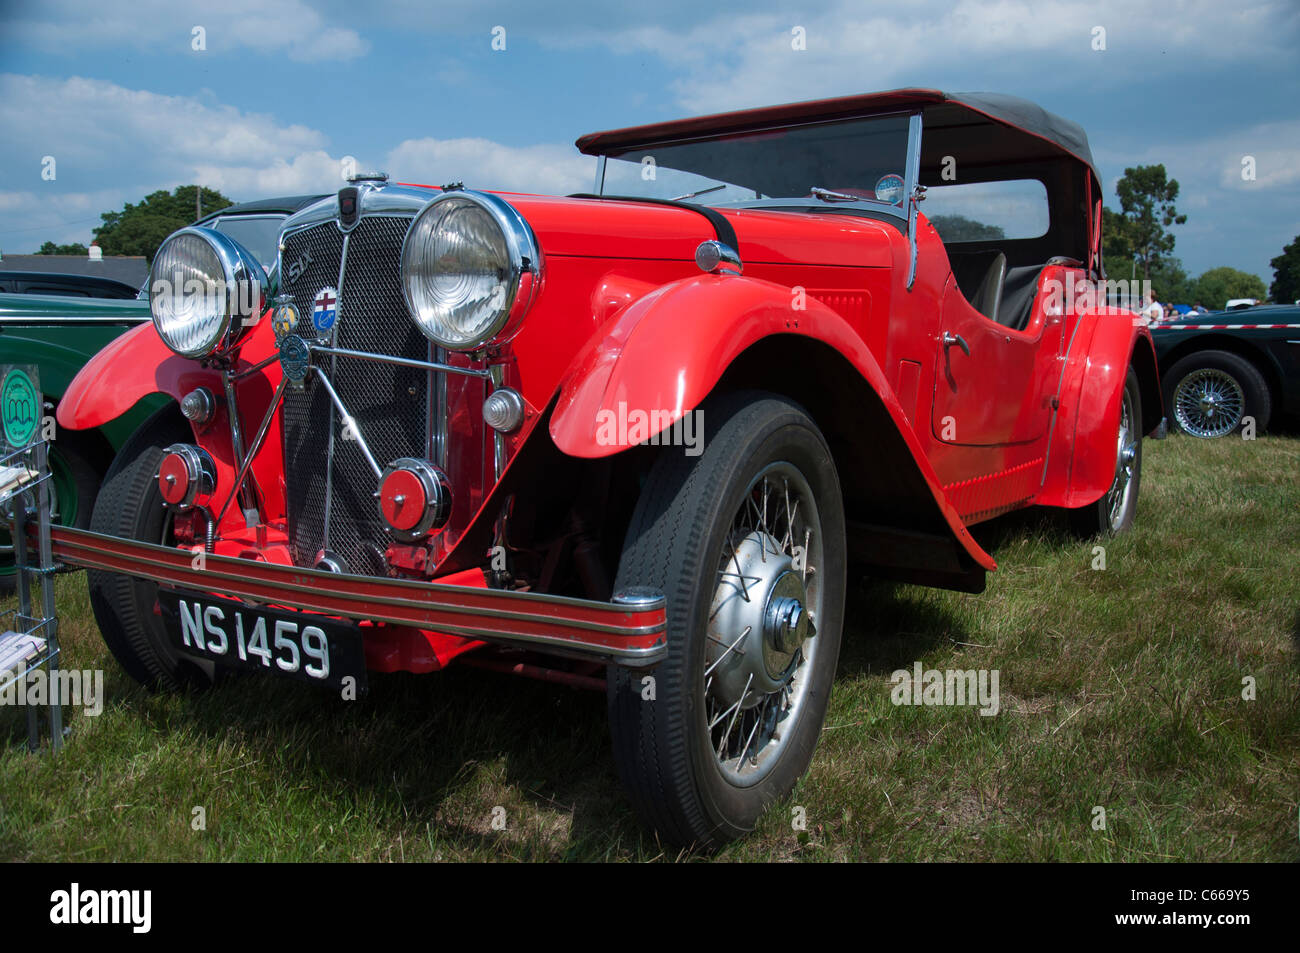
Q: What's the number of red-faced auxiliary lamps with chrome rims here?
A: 2